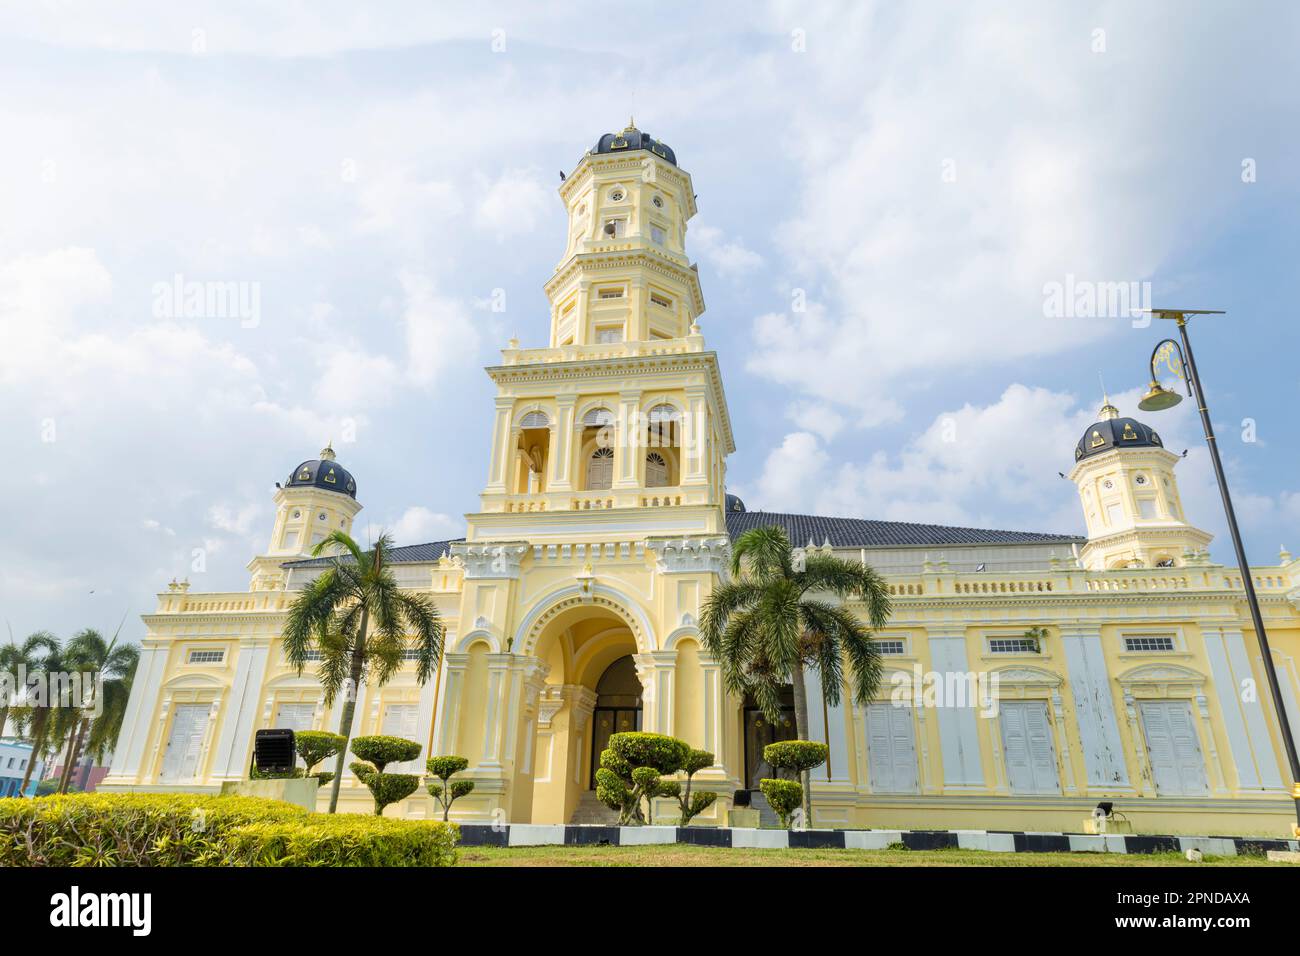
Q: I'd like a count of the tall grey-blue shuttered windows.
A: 6